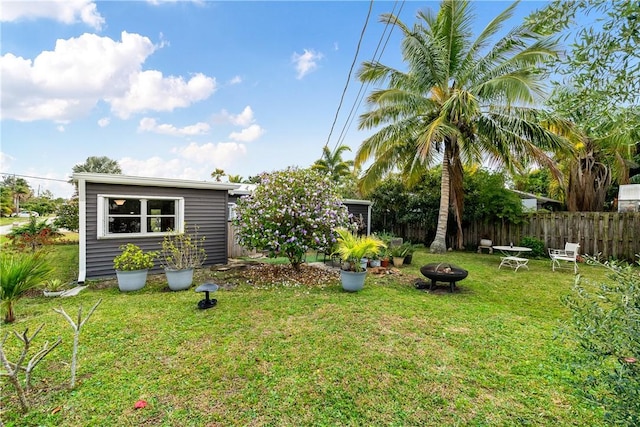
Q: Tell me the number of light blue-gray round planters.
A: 3